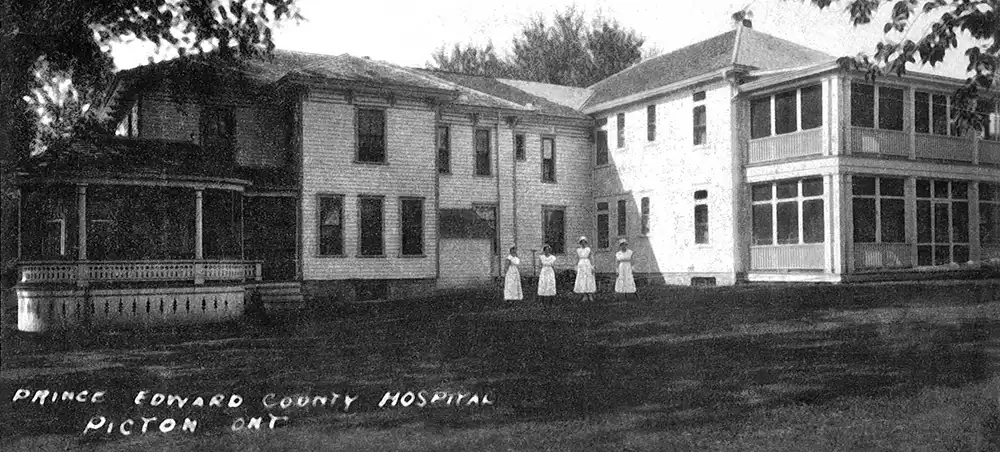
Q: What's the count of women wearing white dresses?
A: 4